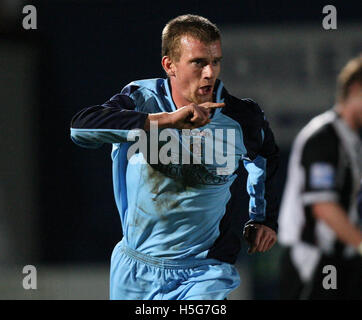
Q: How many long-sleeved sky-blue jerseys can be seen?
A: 1